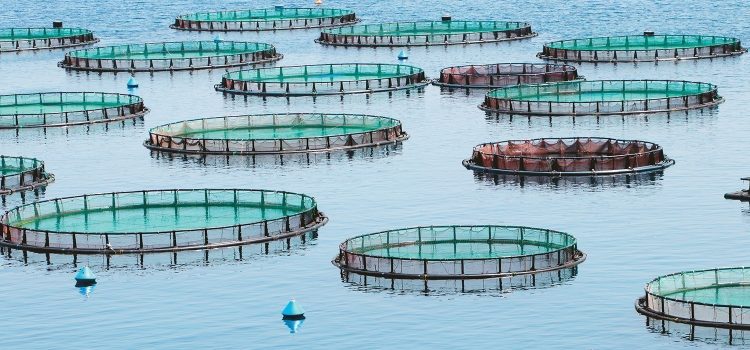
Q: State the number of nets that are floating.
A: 15